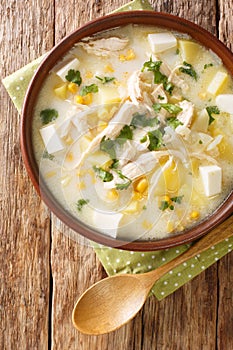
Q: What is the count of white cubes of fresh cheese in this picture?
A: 6